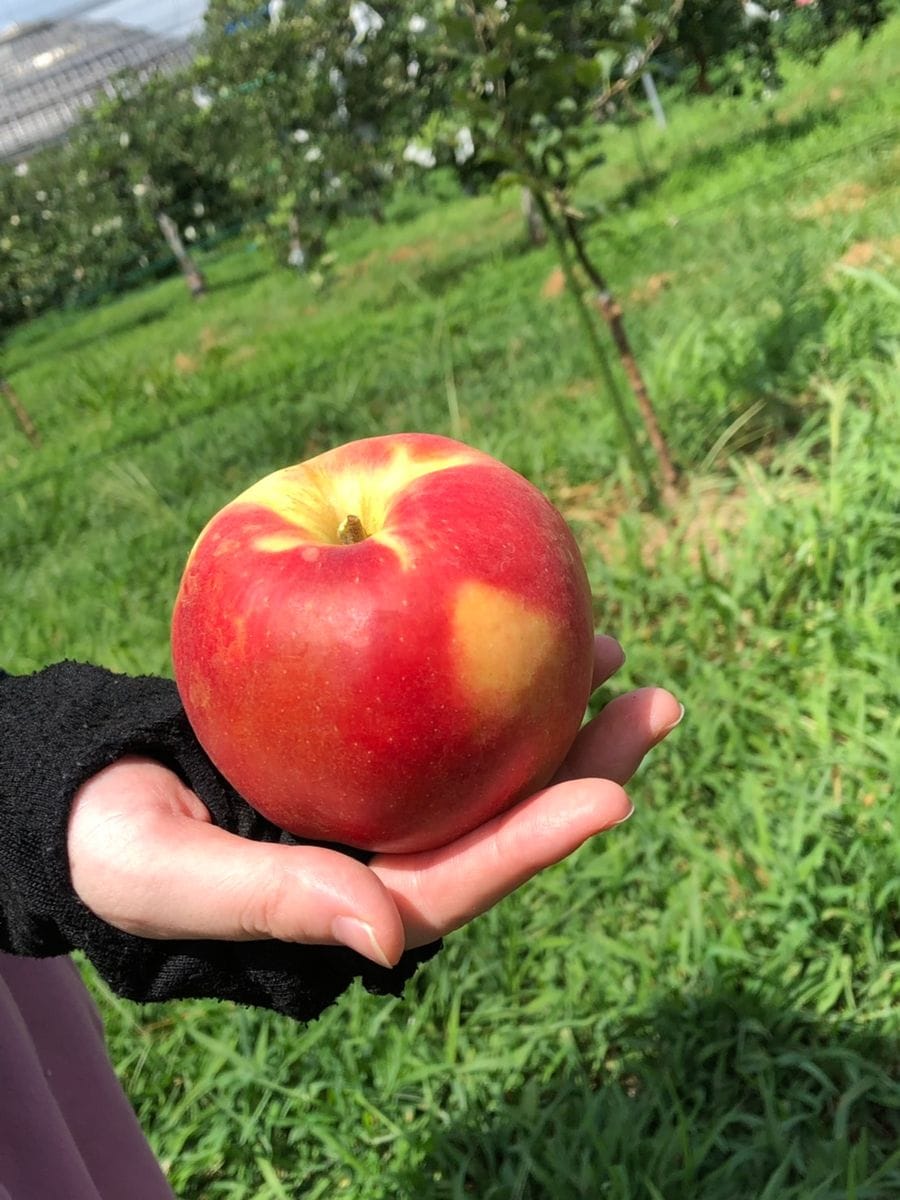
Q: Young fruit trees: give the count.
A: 1